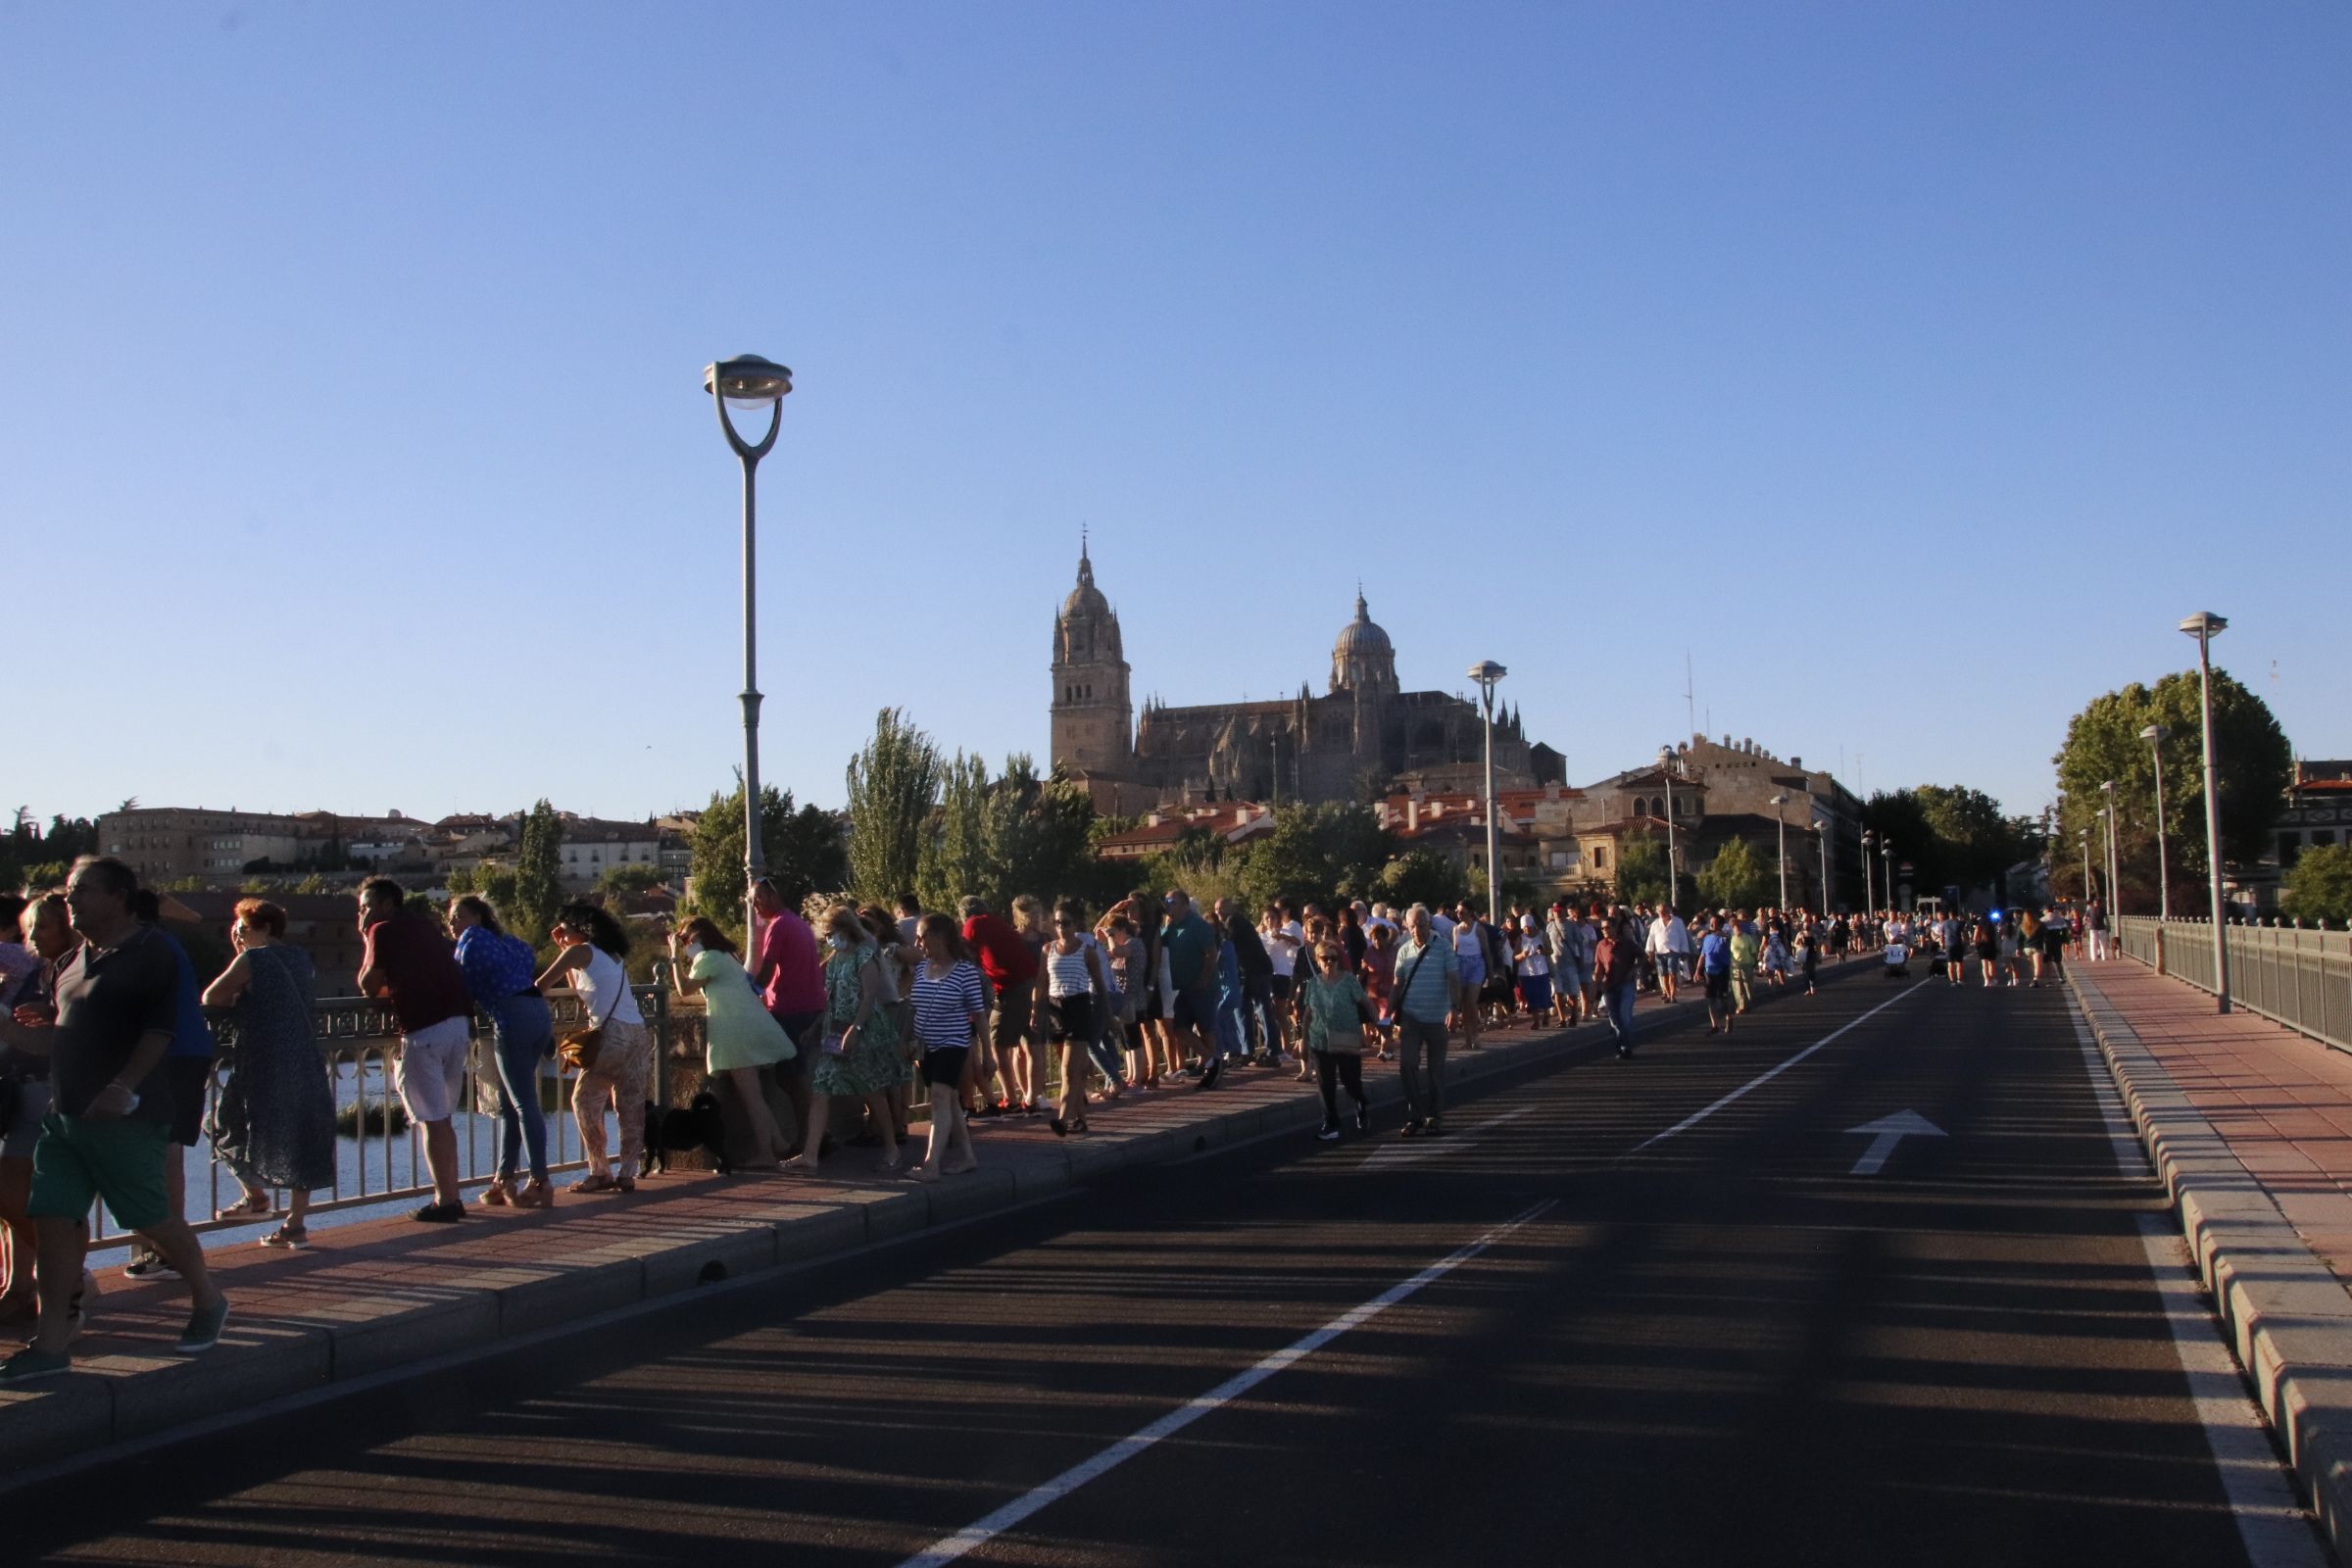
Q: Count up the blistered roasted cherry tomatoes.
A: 0